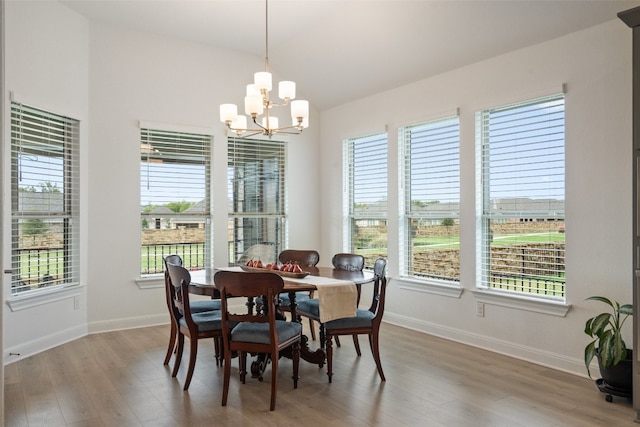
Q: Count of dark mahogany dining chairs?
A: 6